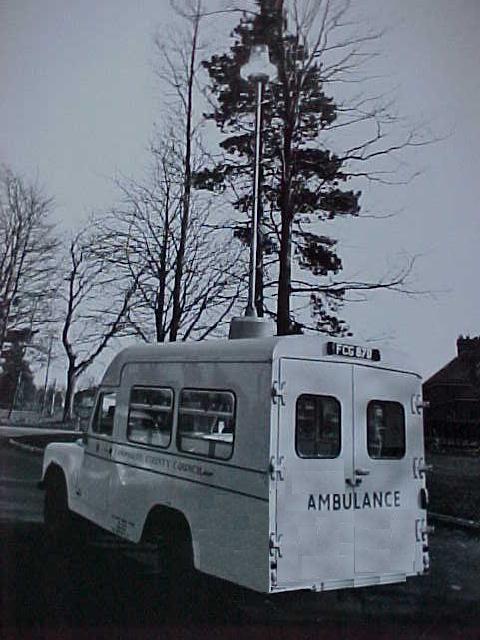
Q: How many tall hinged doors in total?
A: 2